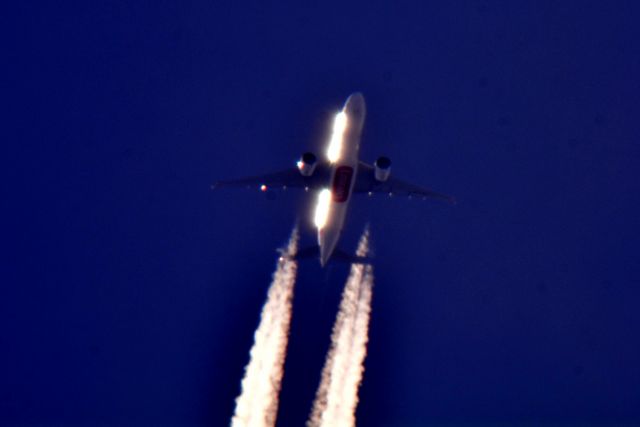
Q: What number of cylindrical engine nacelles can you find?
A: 2